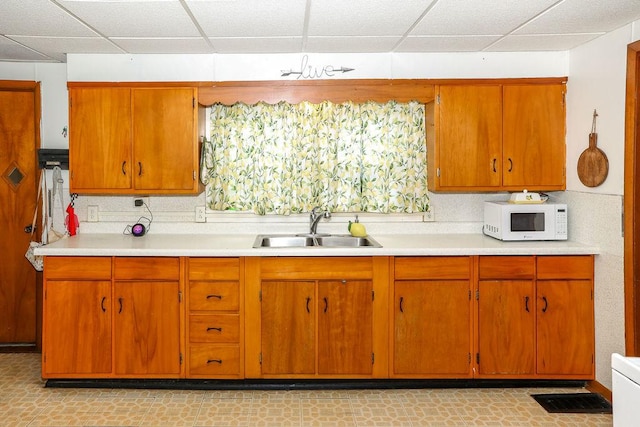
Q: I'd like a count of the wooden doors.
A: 12